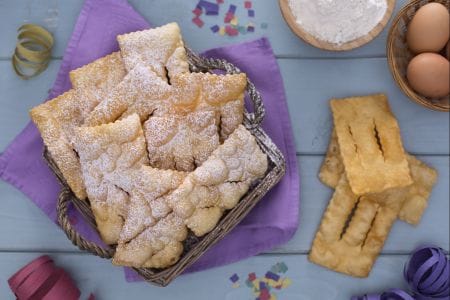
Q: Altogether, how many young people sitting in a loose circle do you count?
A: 0